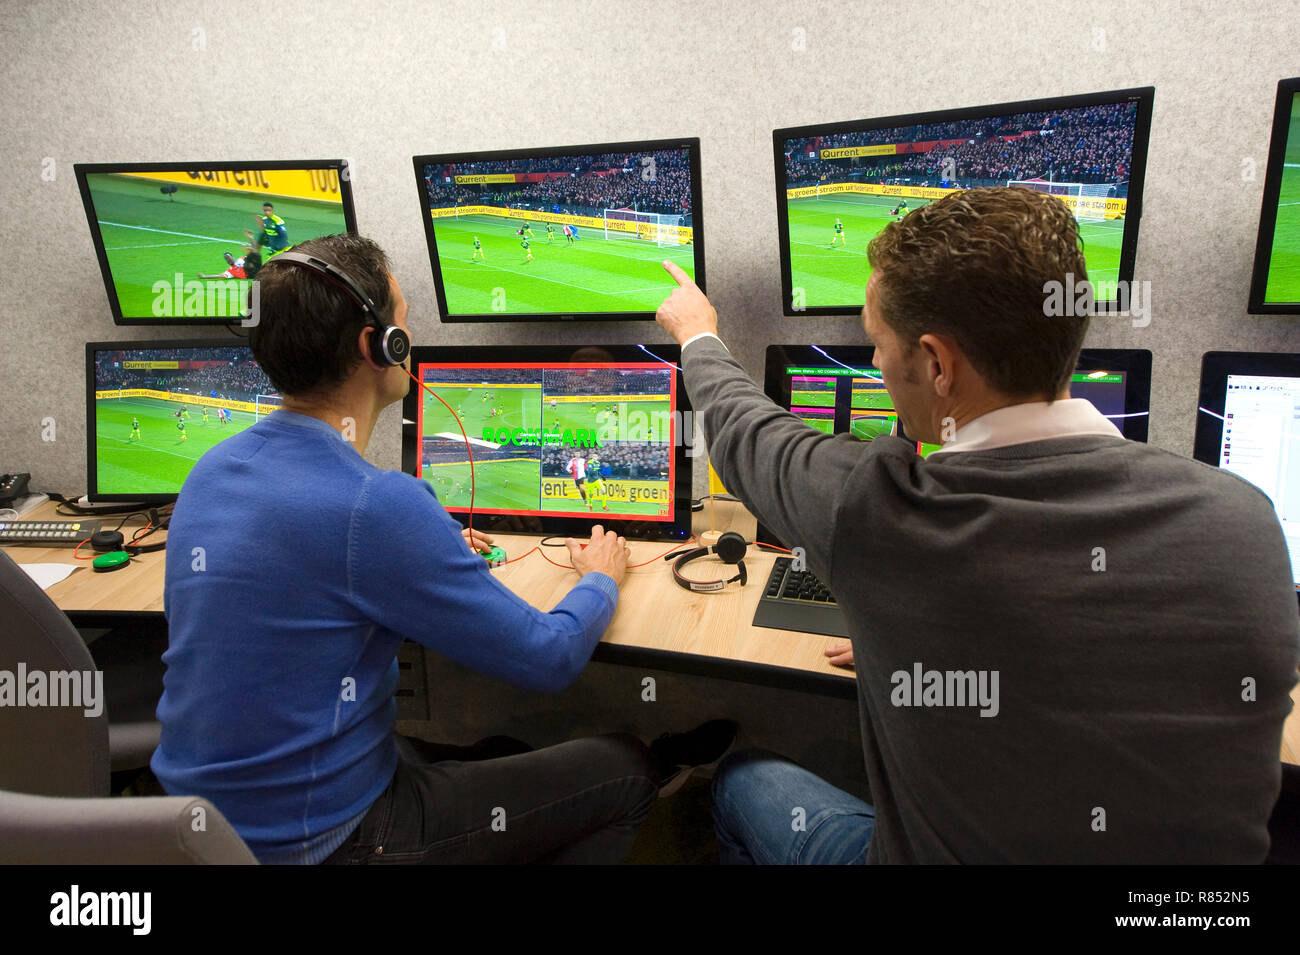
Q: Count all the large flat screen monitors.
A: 8